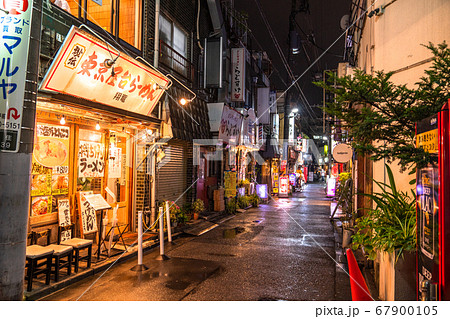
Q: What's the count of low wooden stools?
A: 3